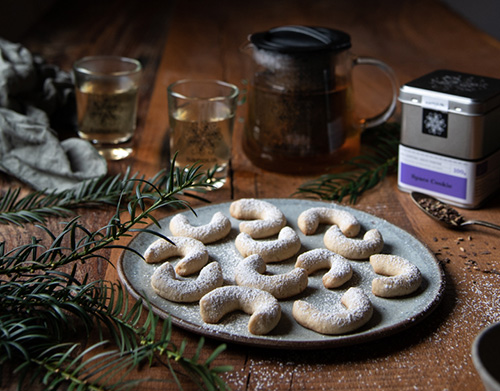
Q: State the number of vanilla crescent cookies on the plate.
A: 12